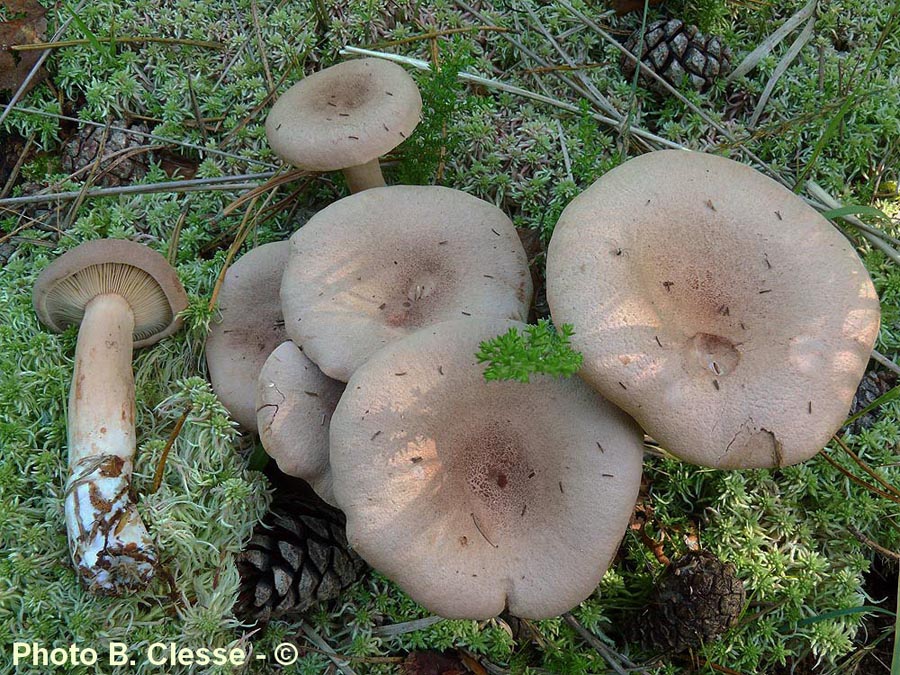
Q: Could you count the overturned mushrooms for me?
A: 1